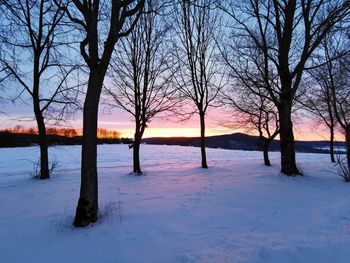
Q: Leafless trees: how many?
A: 8